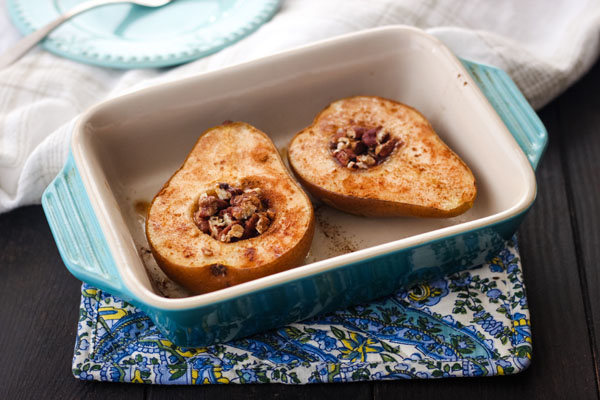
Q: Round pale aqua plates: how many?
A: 1